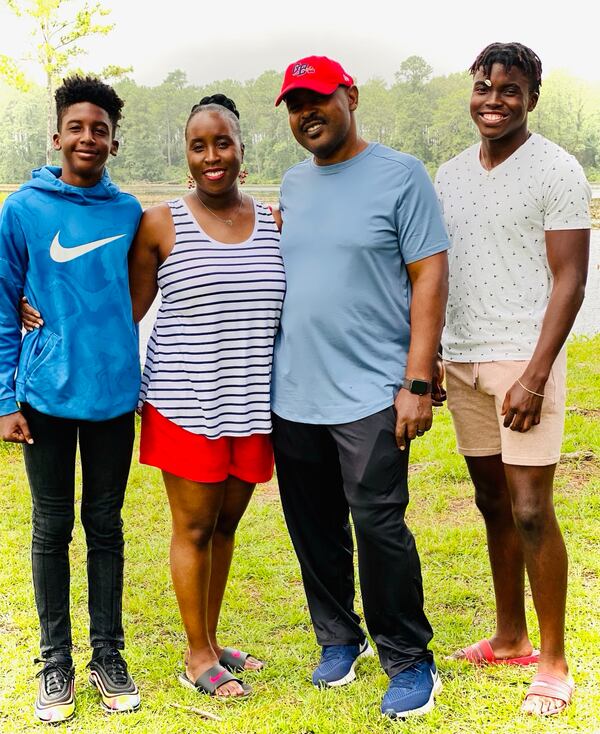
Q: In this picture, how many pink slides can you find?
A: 2